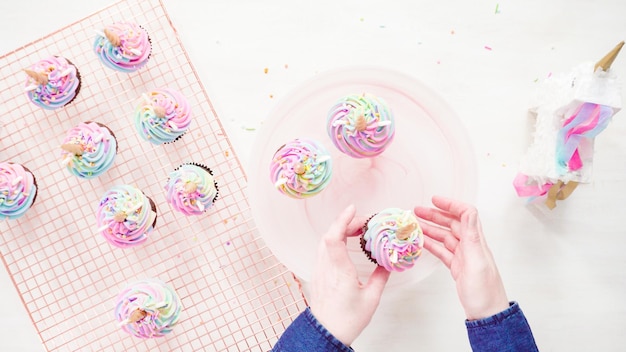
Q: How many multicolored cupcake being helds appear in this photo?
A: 1